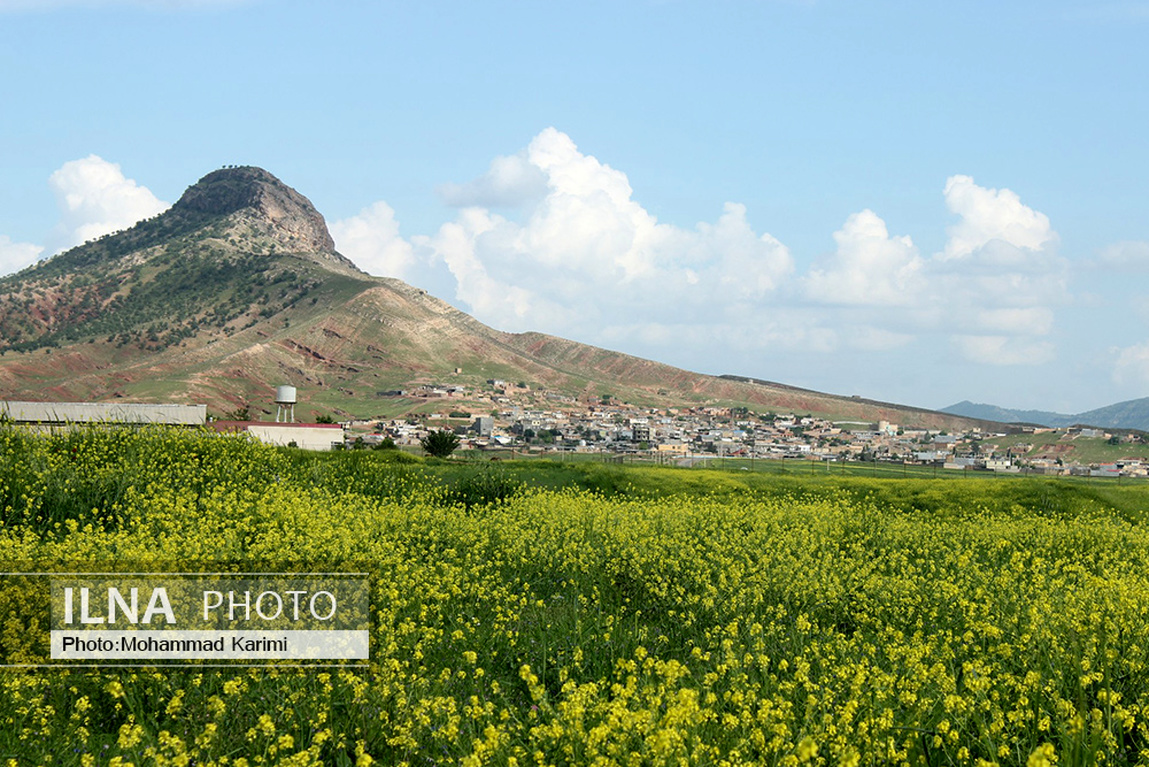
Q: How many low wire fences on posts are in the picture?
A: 1